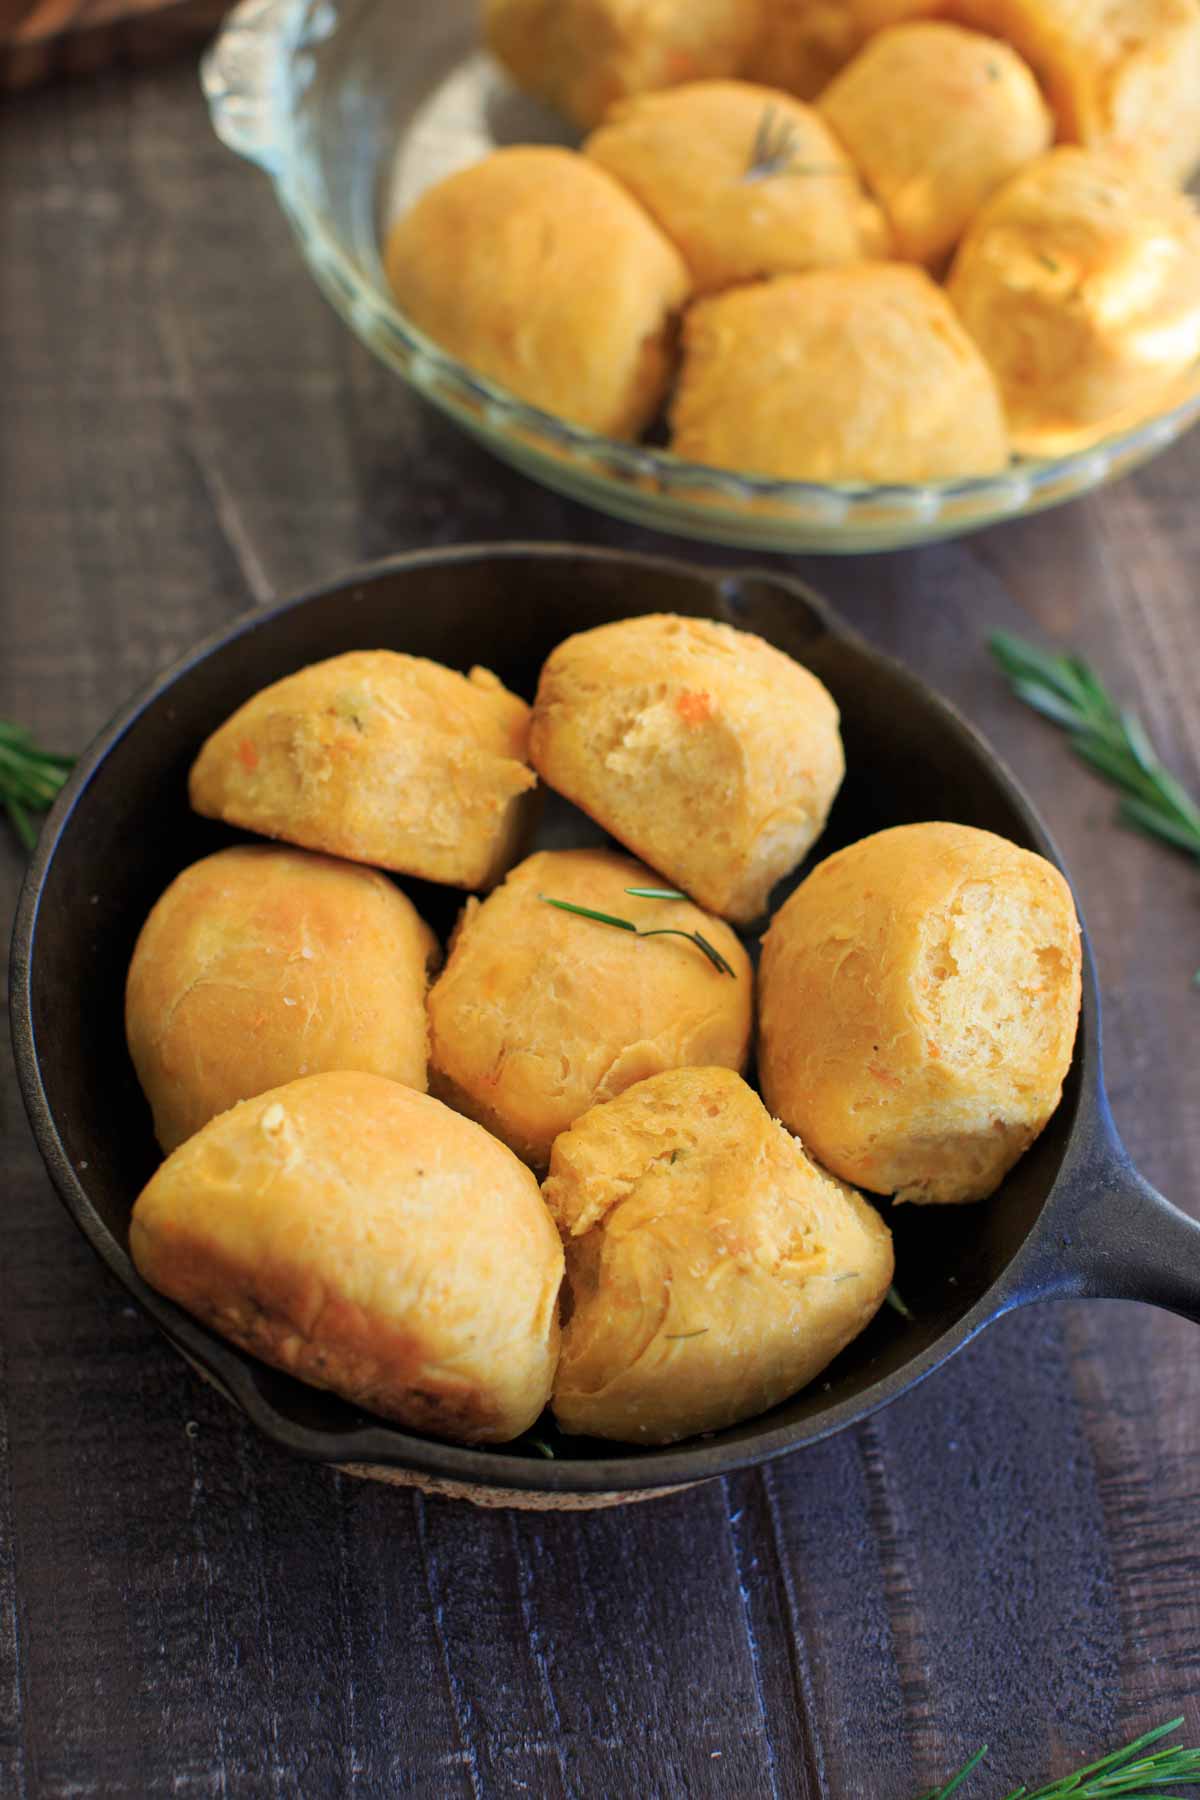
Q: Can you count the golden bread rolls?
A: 15